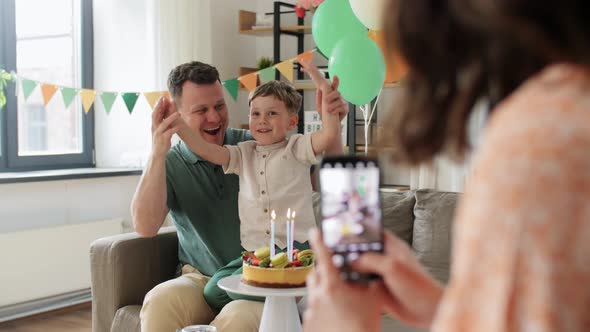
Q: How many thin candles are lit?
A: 3